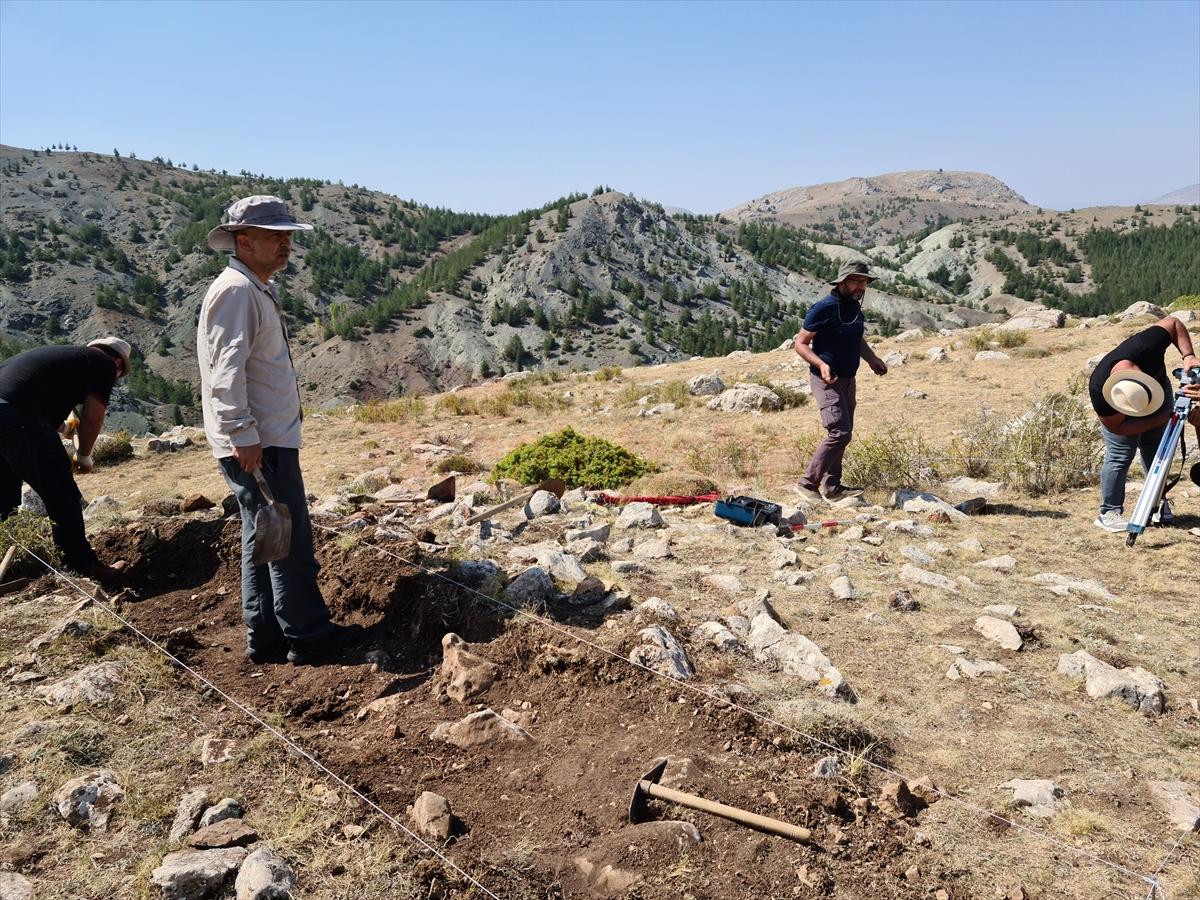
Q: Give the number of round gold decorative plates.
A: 0